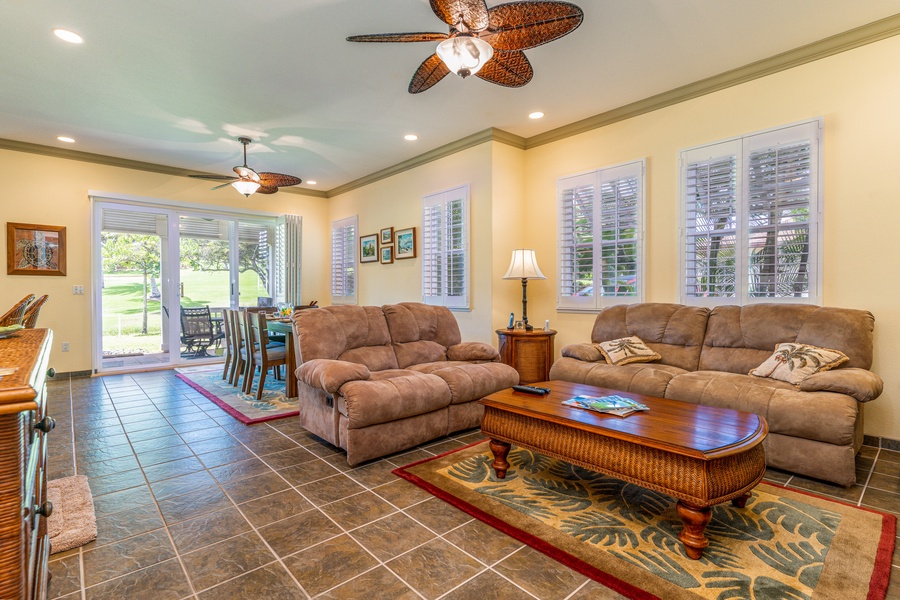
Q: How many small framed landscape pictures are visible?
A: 4